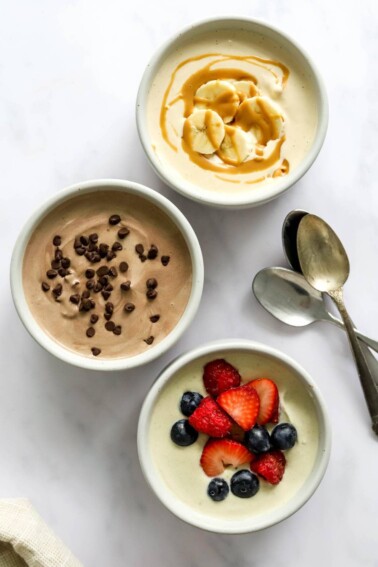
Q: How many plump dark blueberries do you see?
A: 6